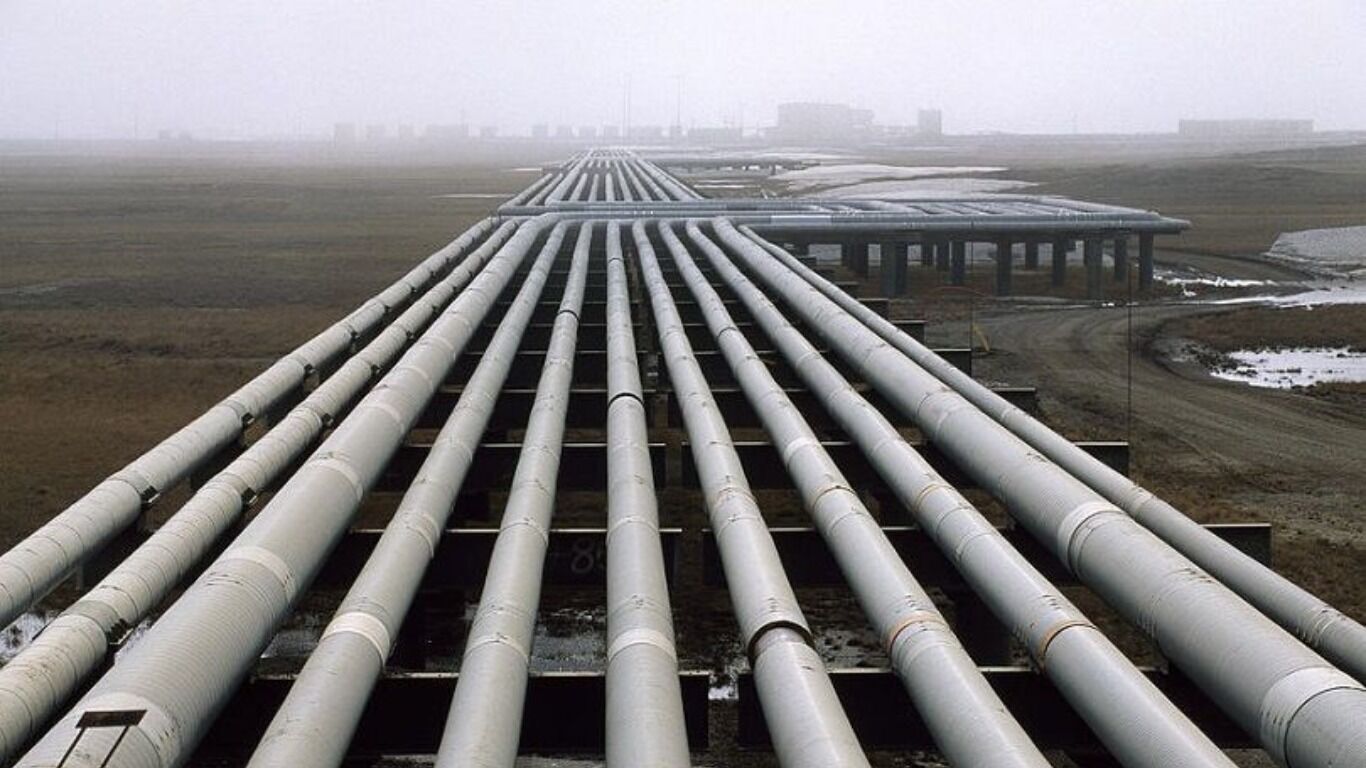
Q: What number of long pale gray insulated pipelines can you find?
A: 11